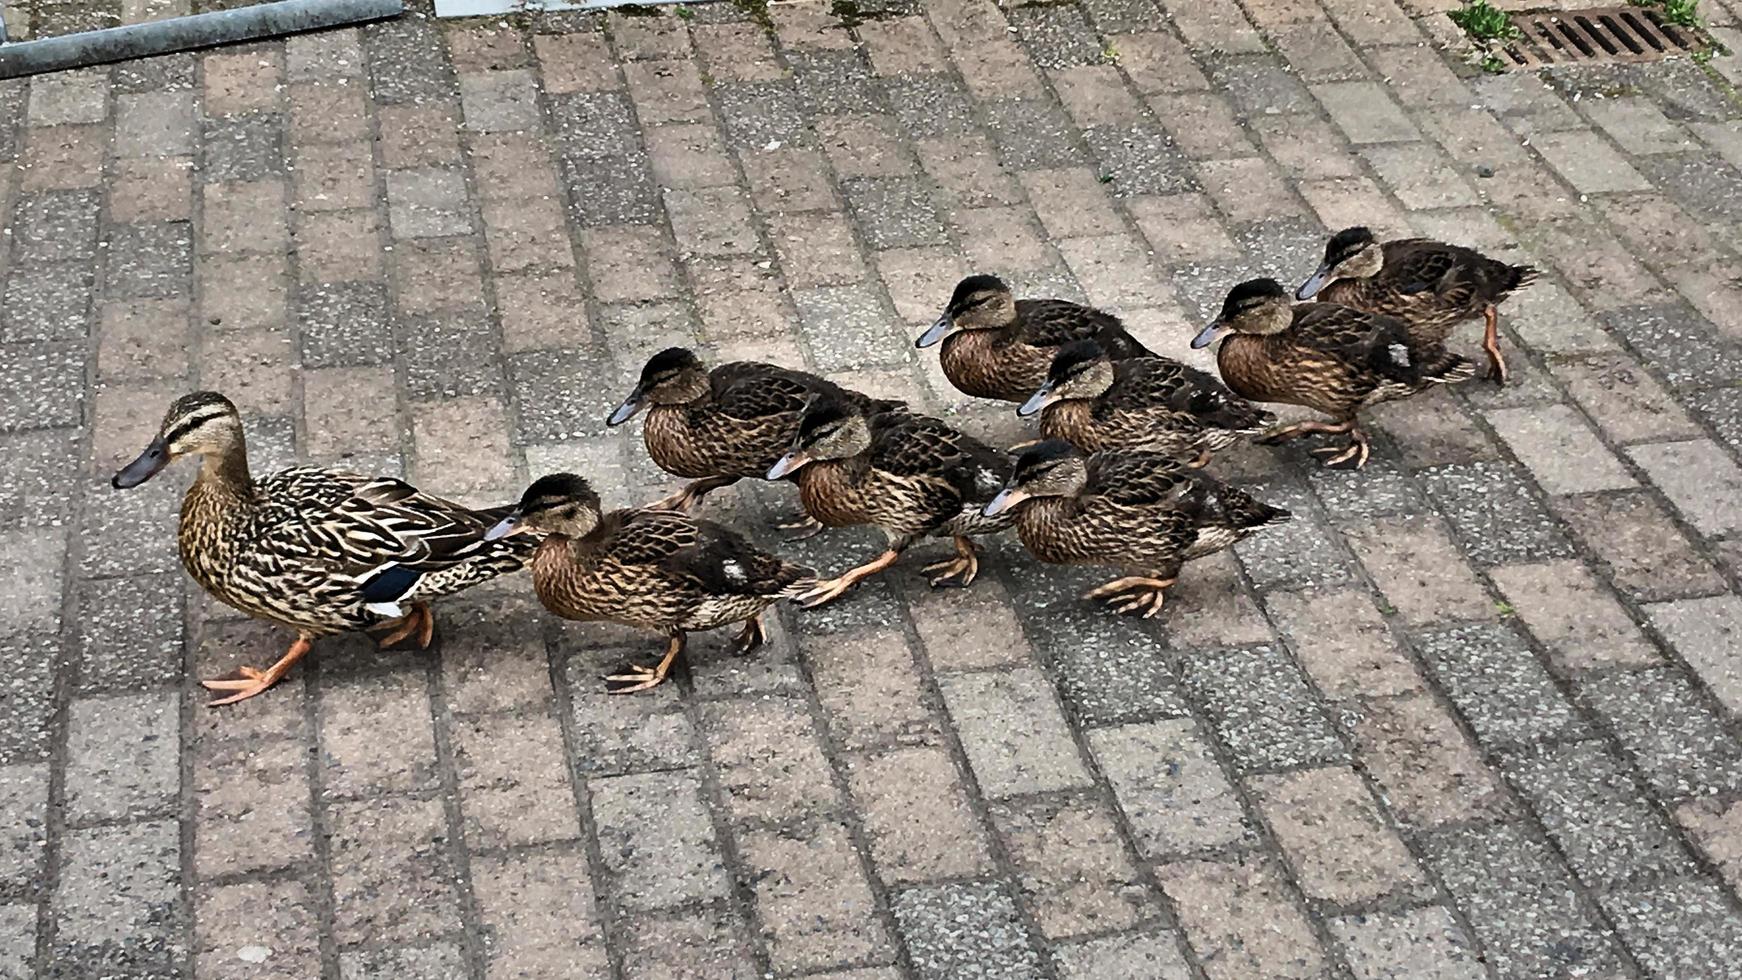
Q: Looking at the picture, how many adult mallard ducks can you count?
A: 1